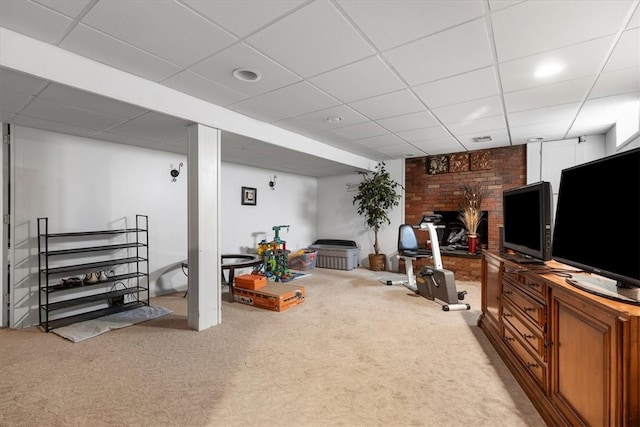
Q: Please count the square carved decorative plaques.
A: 3